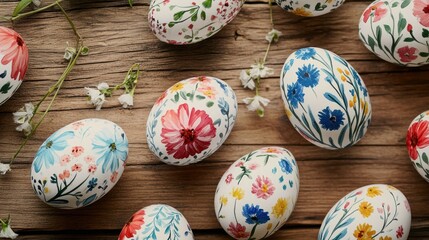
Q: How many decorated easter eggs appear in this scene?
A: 11